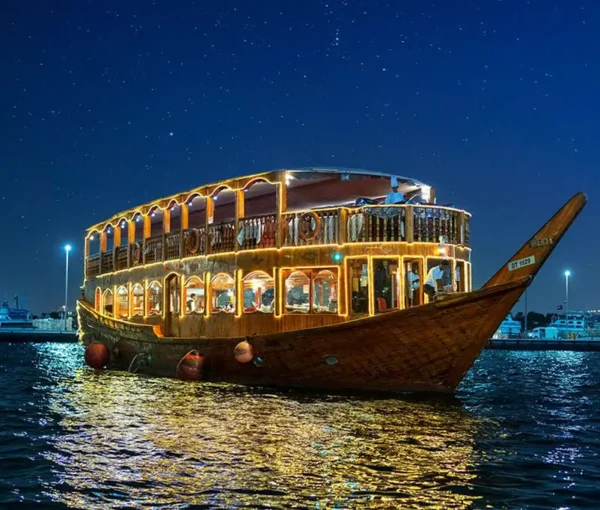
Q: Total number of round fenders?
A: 3